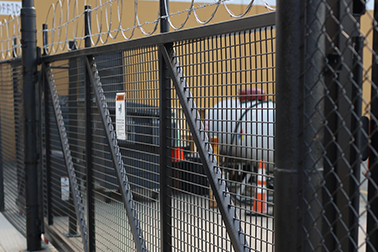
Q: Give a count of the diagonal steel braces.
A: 3